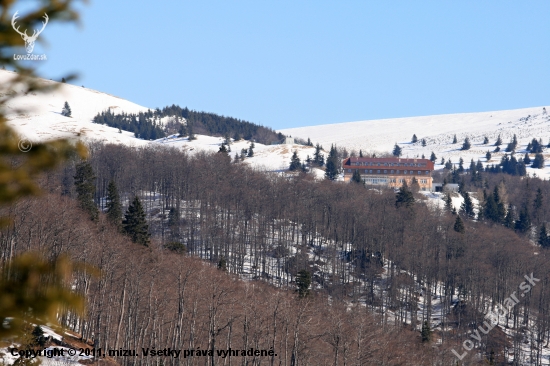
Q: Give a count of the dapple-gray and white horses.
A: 0